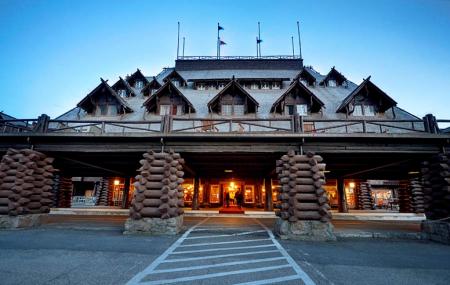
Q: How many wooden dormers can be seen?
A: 11